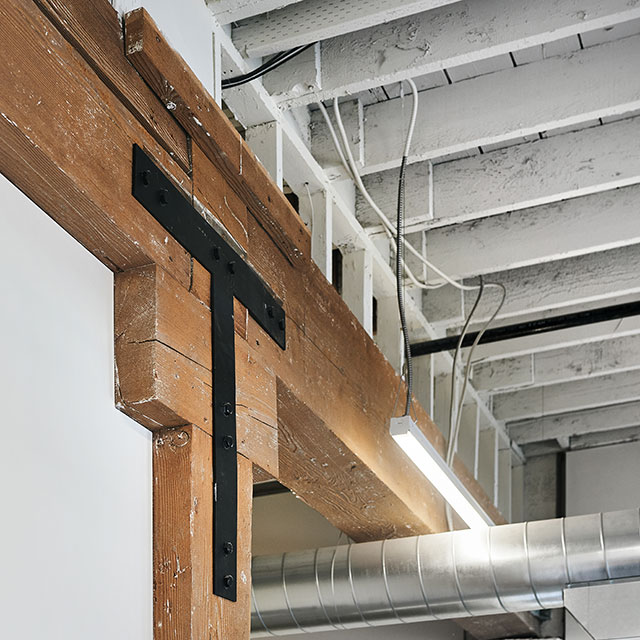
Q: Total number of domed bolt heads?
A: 10